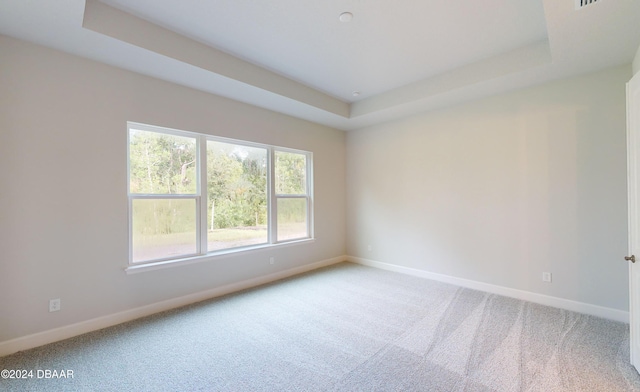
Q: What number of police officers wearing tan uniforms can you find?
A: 0